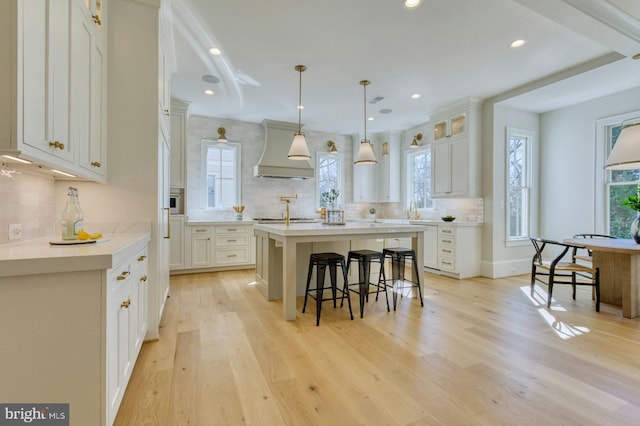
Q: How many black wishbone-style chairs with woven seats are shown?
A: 2